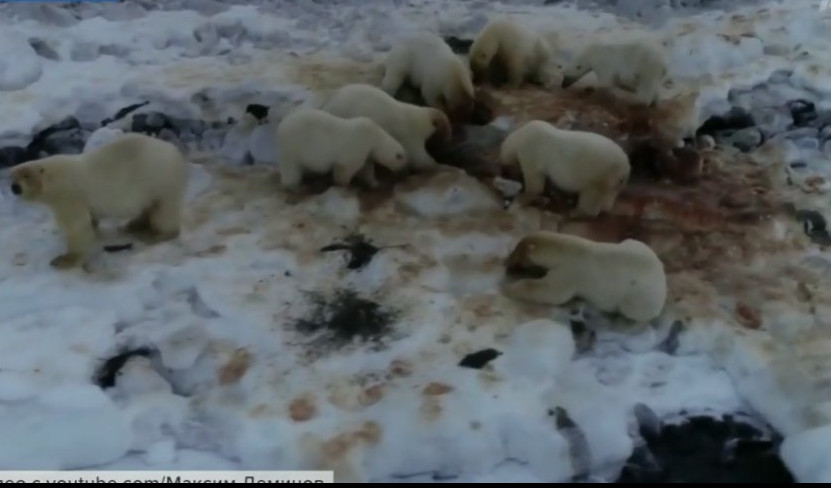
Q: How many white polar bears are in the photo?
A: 8